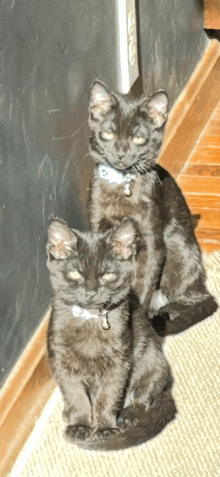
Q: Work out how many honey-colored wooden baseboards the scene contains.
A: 1